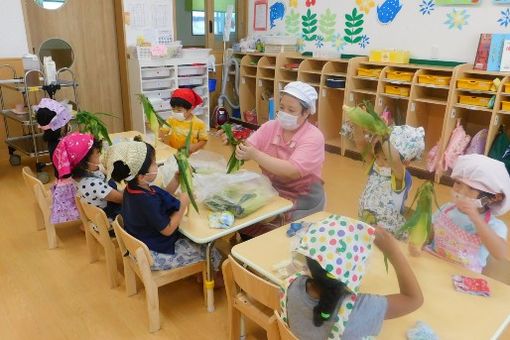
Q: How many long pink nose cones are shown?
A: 0